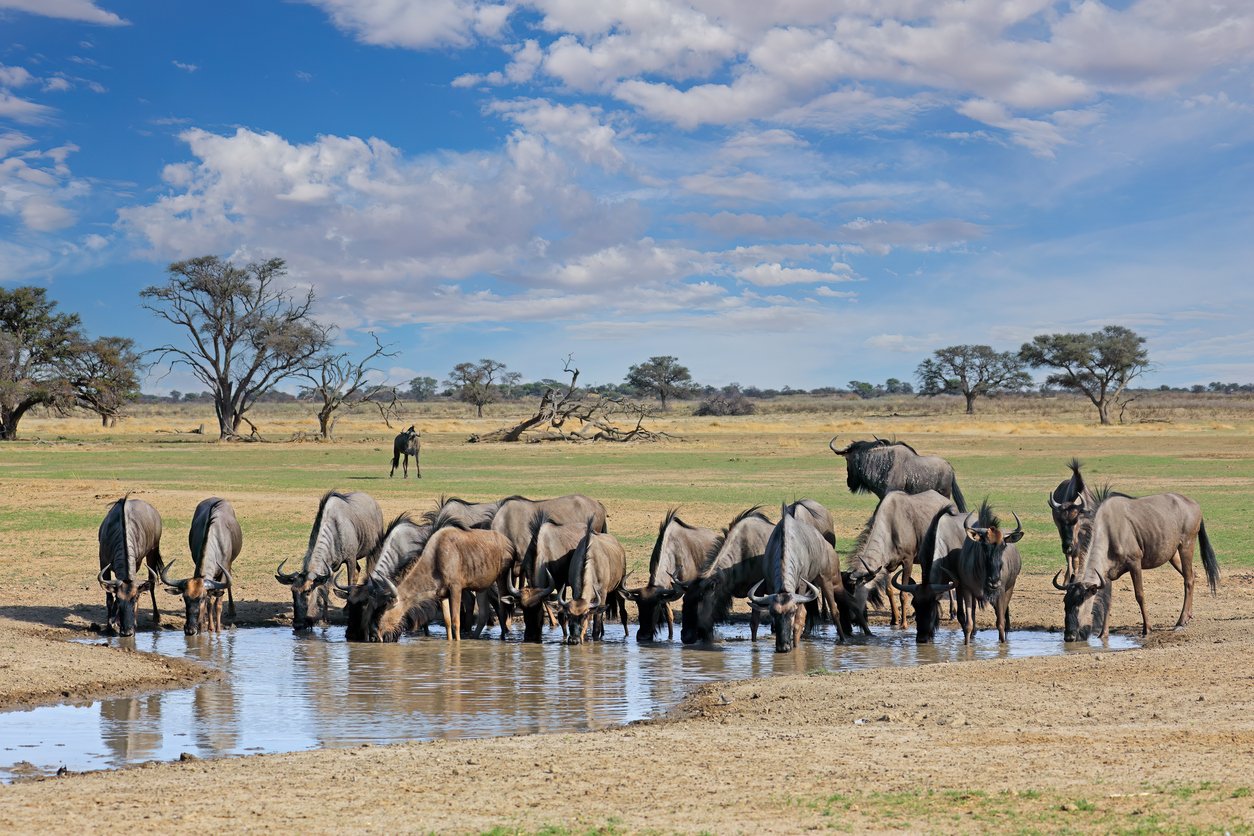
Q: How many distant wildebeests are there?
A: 1